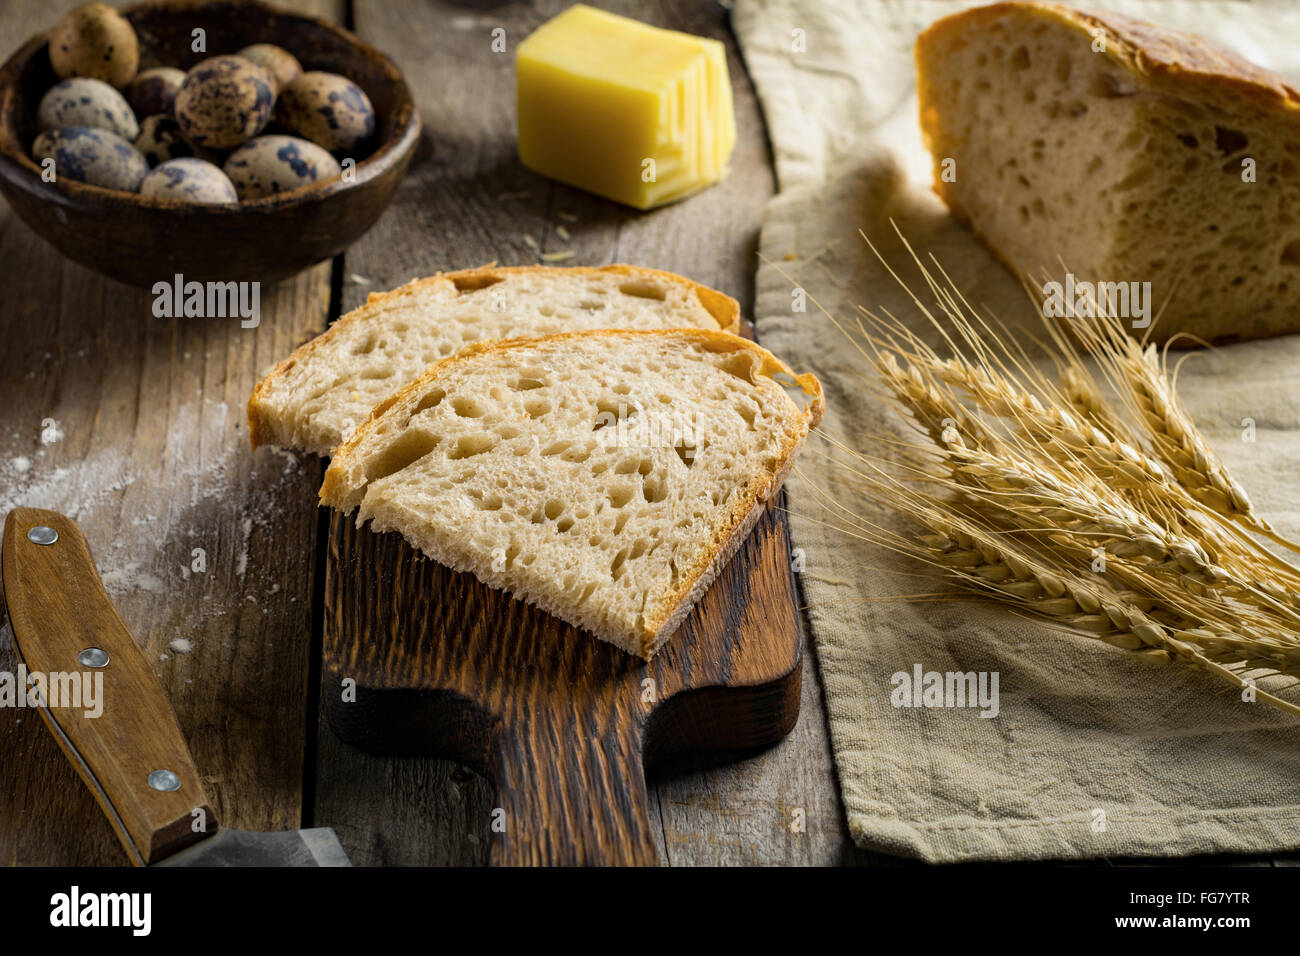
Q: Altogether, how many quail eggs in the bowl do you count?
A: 10